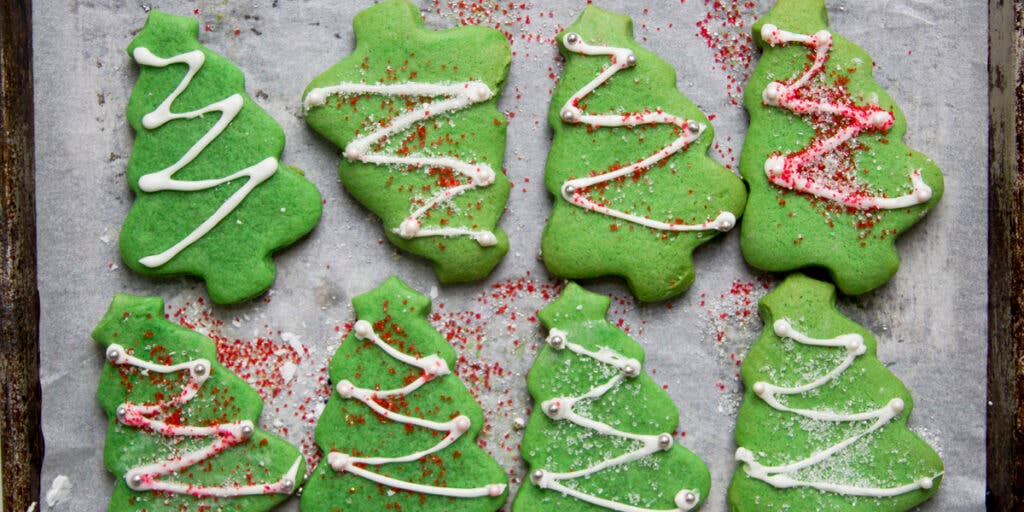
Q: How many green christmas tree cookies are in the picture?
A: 8